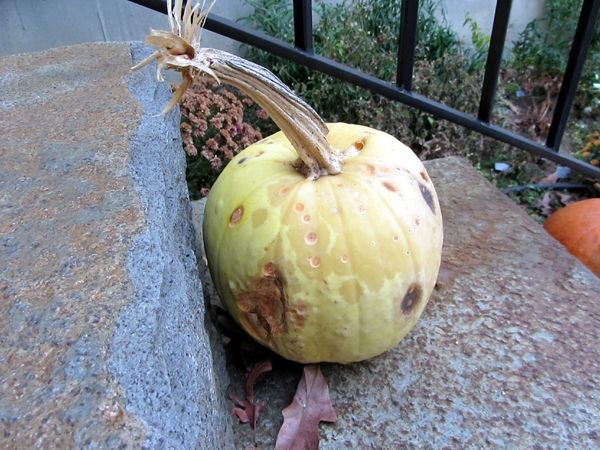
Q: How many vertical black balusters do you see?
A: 4